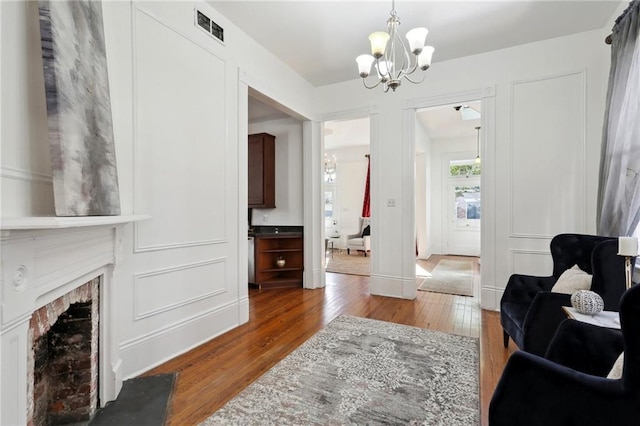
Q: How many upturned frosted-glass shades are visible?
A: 5